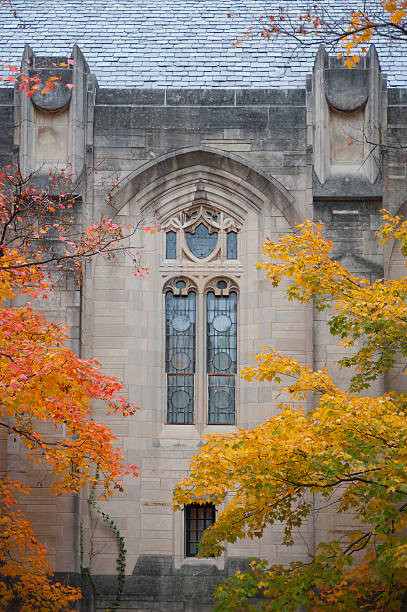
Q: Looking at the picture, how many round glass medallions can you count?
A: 6